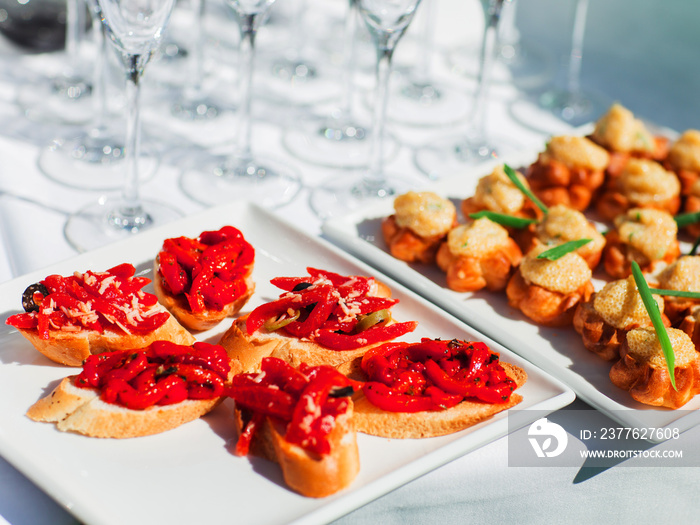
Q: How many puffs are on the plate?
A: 15